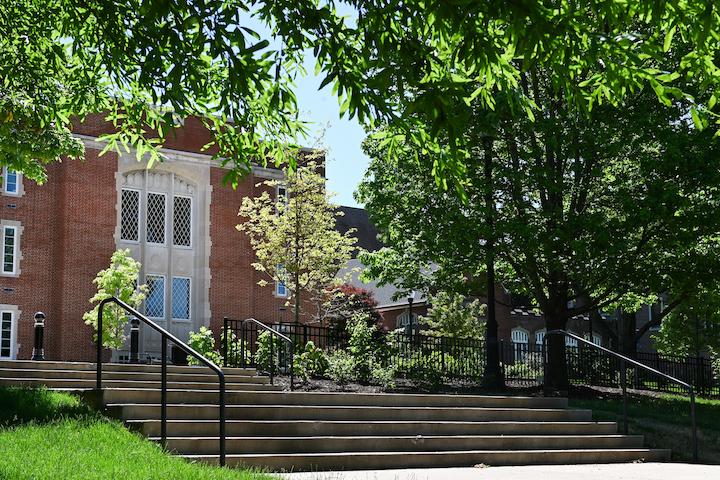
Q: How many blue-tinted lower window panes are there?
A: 2